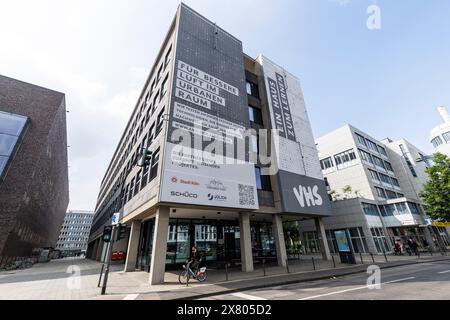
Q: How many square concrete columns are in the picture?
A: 5